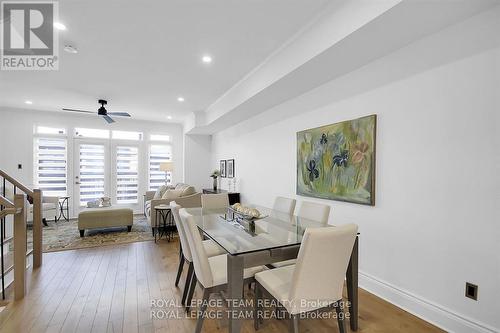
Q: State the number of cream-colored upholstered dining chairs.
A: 6